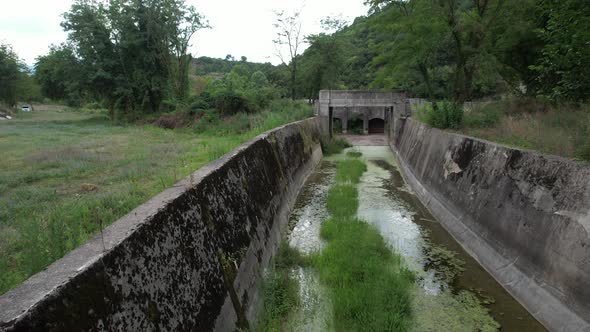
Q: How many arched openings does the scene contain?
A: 3